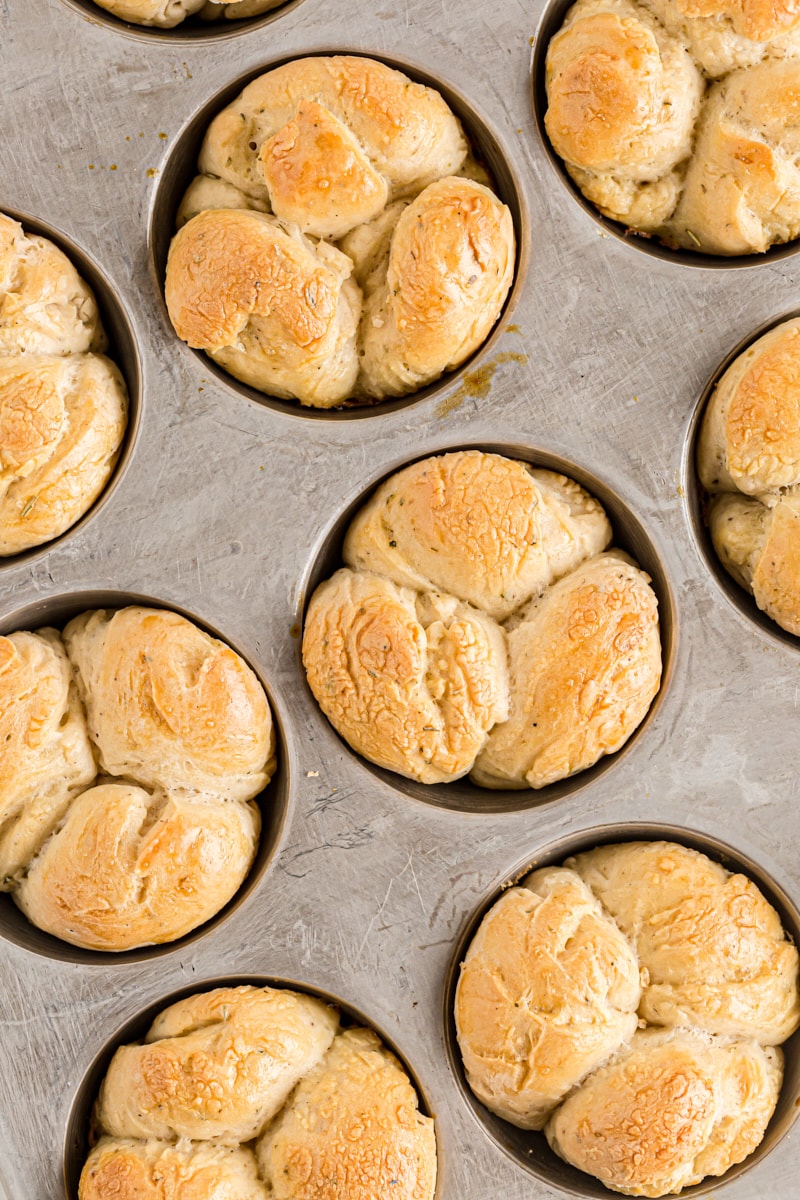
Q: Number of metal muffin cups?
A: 9